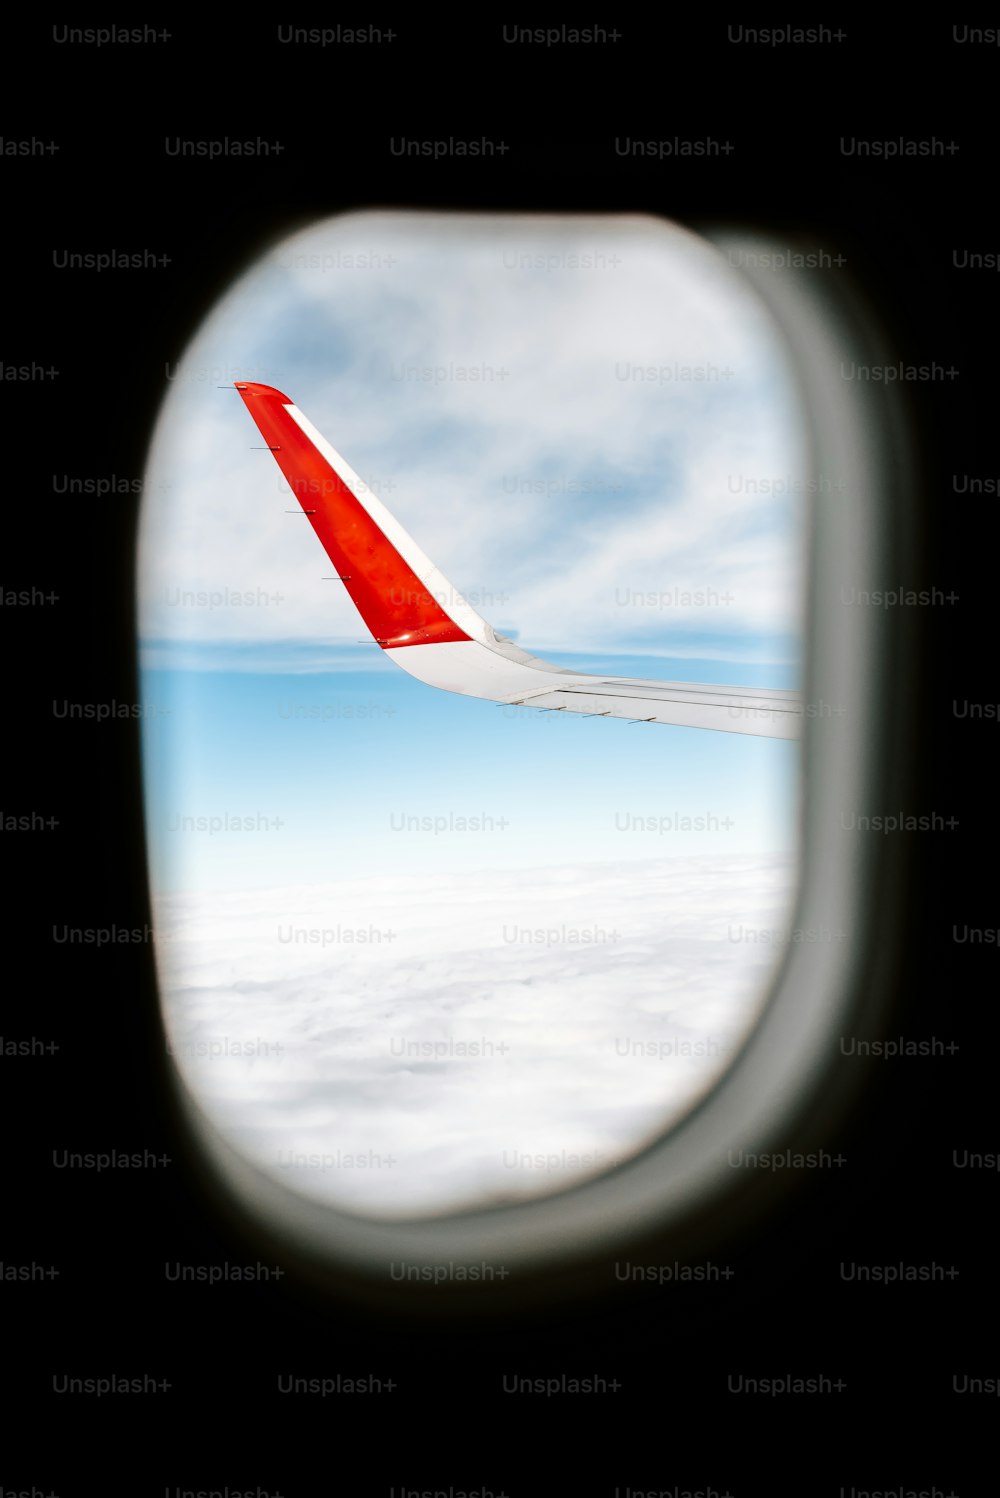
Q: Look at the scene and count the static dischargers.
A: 9